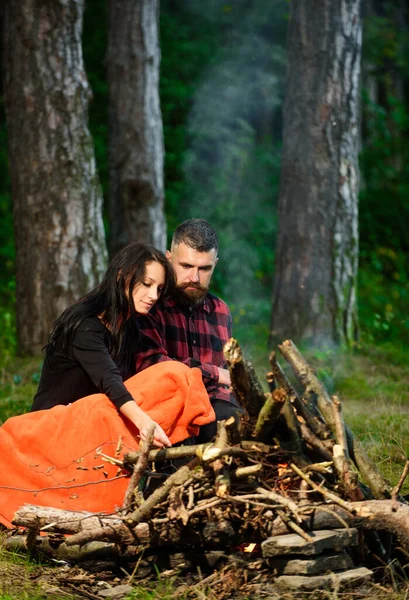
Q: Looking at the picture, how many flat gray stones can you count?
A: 3